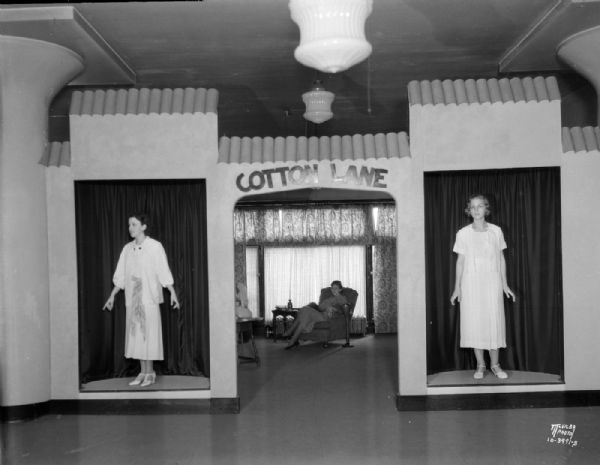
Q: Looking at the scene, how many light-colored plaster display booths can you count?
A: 2